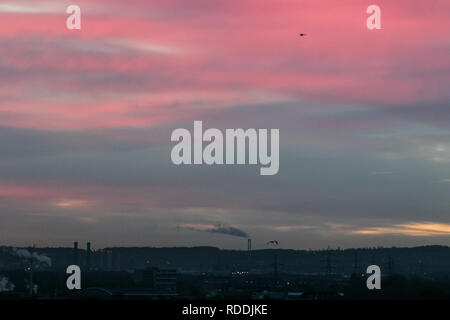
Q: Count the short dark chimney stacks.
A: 2